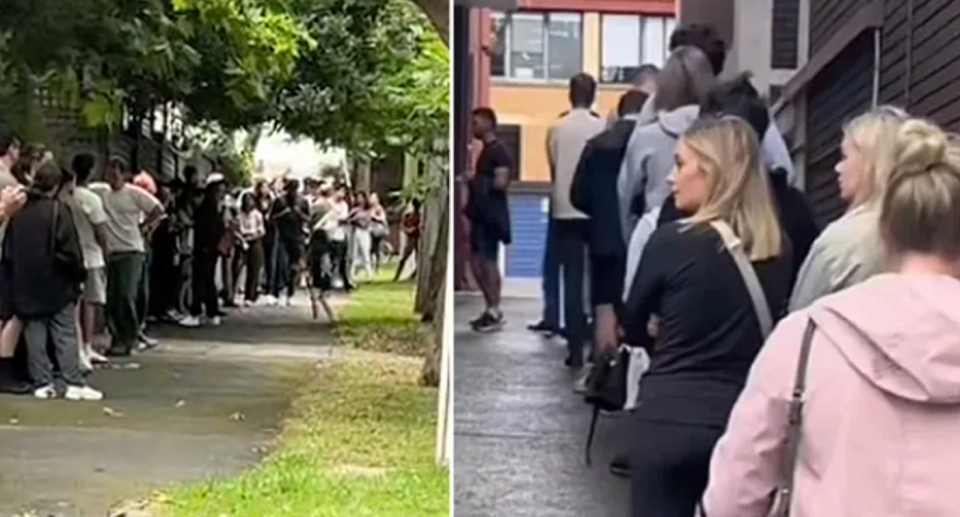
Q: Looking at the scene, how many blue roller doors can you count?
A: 1